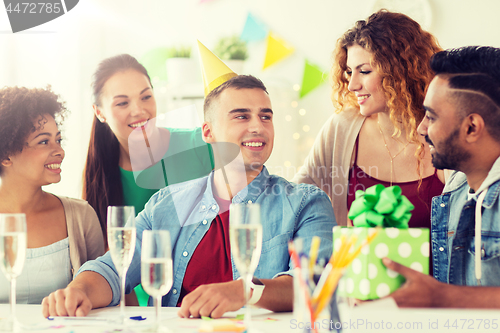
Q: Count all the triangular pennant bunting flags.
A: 3